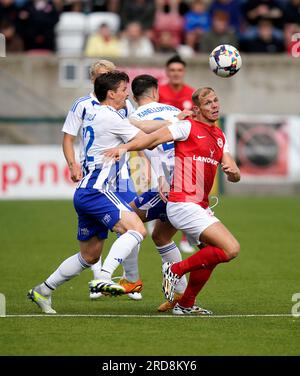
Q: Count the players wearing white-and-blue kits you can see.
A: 3